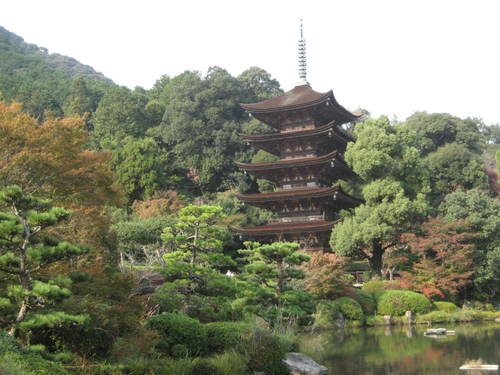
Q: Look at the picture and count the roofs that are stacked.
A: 5